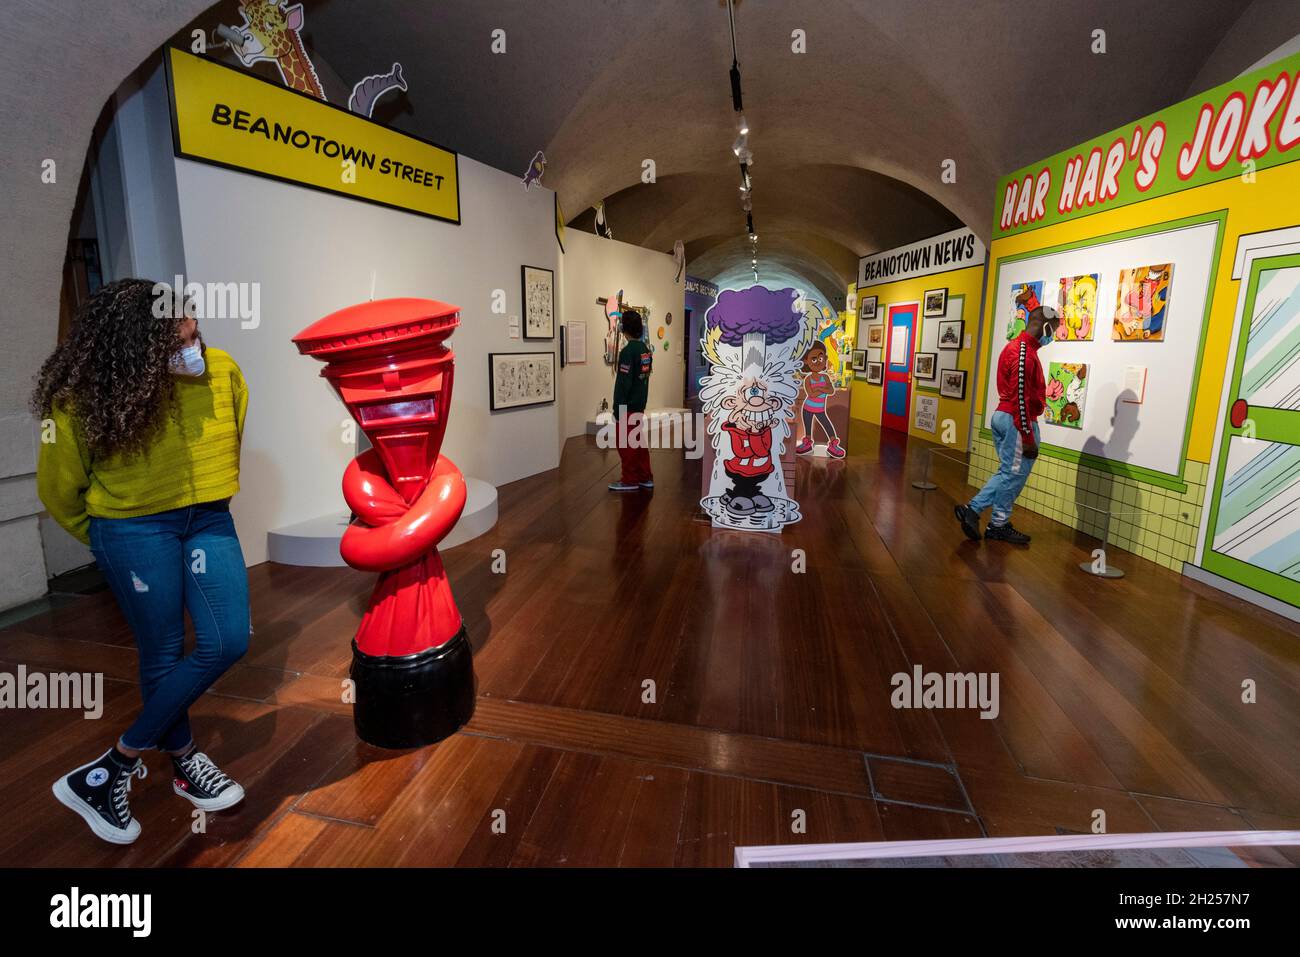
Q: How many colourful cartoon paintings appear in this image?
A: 4